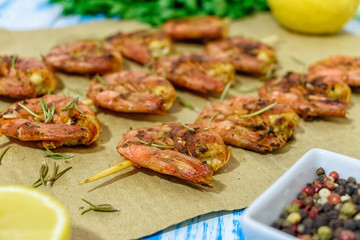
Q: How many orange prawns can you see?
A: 12